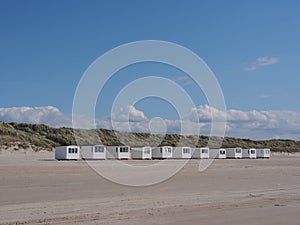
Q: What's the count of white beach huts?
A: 11